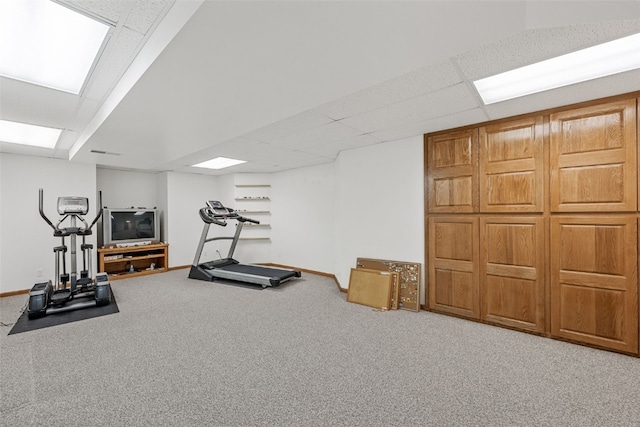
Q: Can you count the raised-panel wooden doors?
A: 6